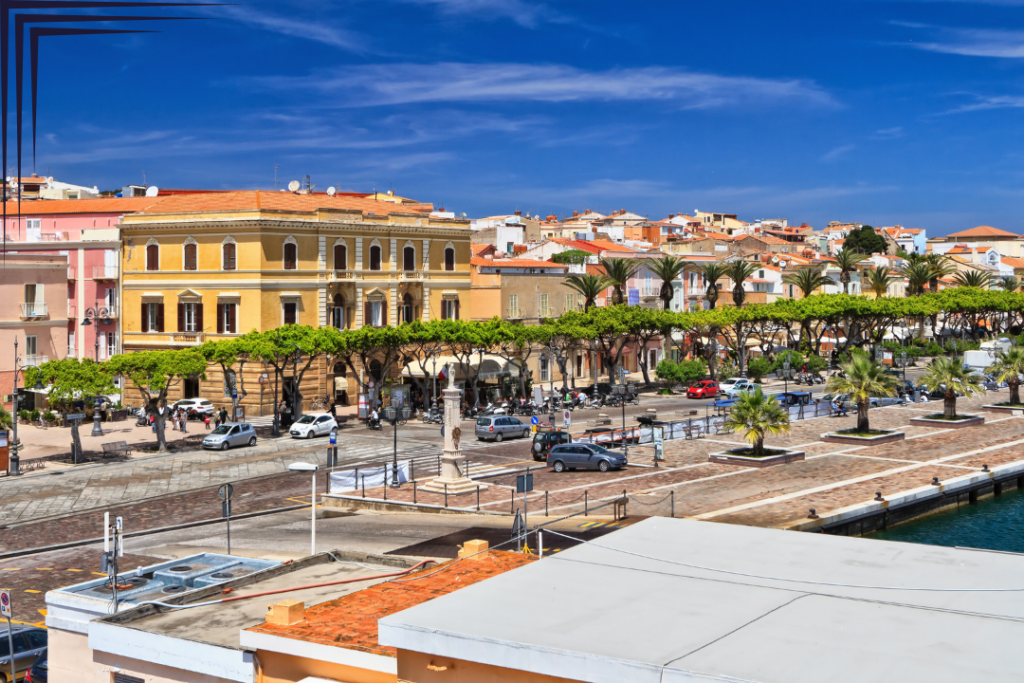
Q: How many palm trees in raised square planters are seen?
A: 4